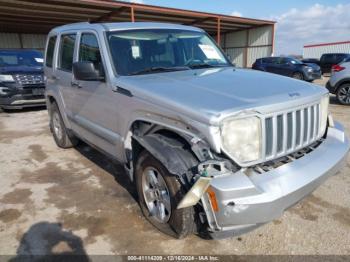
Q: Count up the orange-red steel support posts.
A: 3